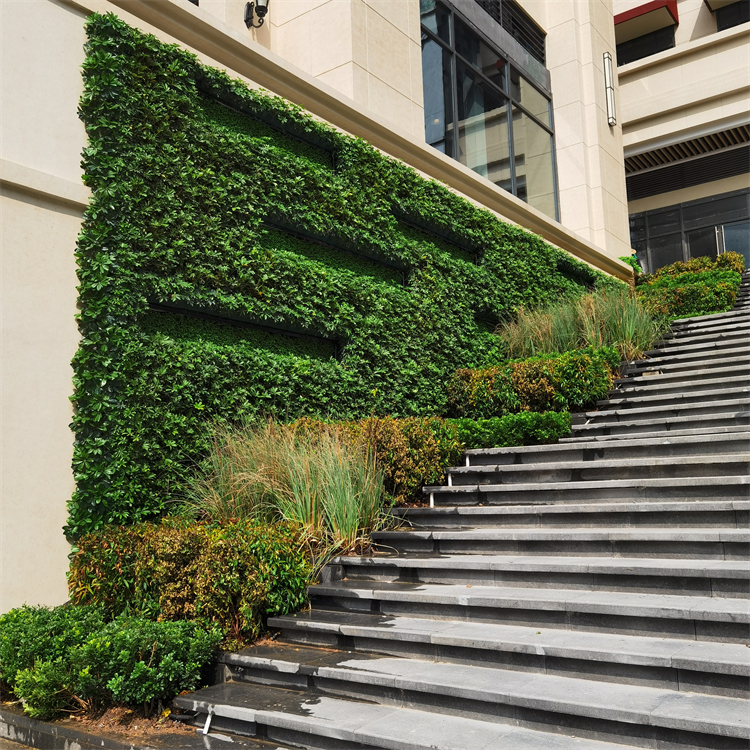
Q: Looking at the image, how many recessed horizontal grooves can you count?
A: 6